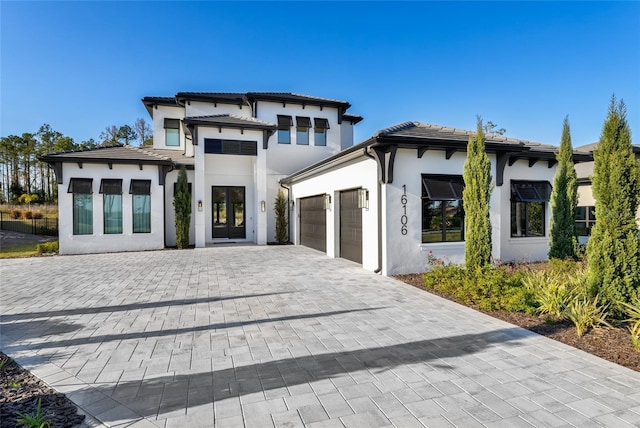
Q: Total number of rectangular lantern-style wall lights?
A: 5